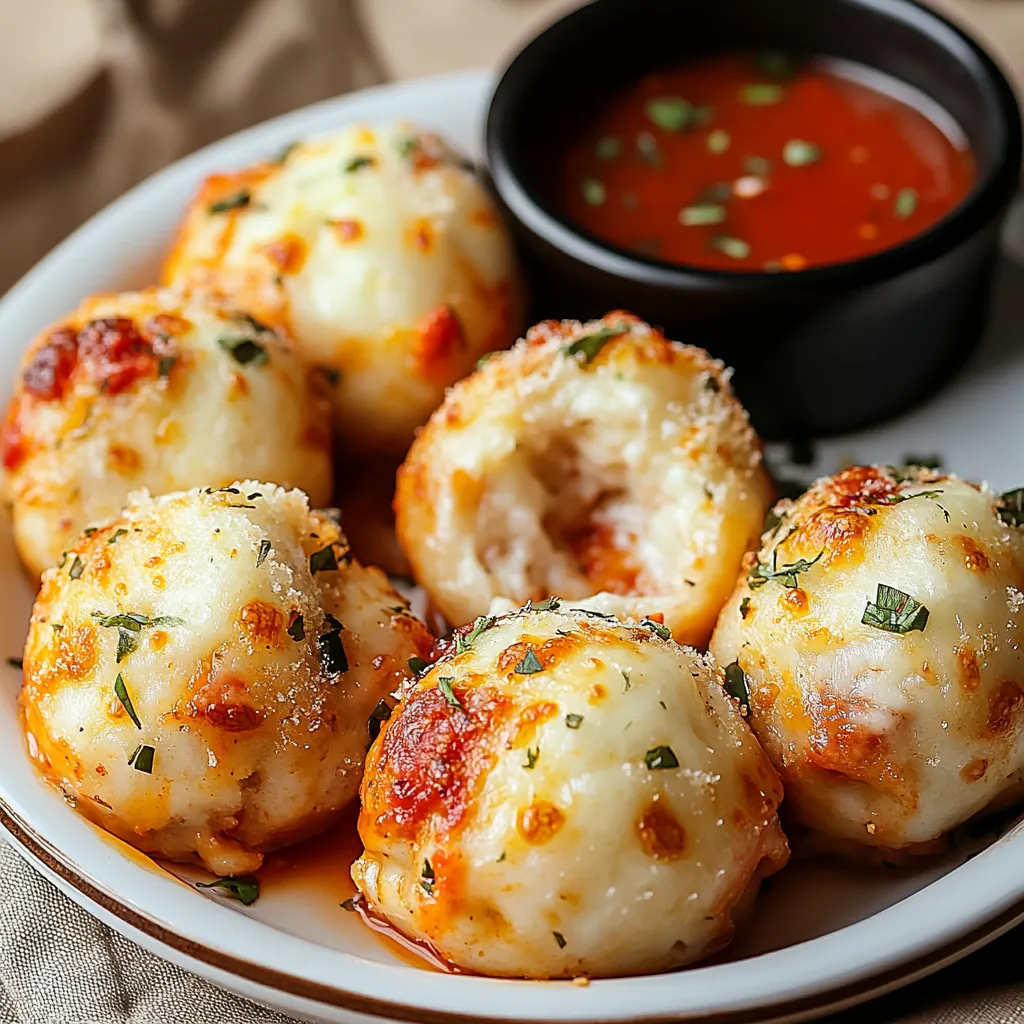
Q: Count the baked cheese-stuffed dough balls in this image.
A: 6